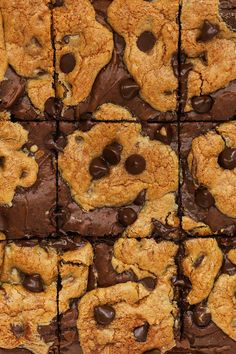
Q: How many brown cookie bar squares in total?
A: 9